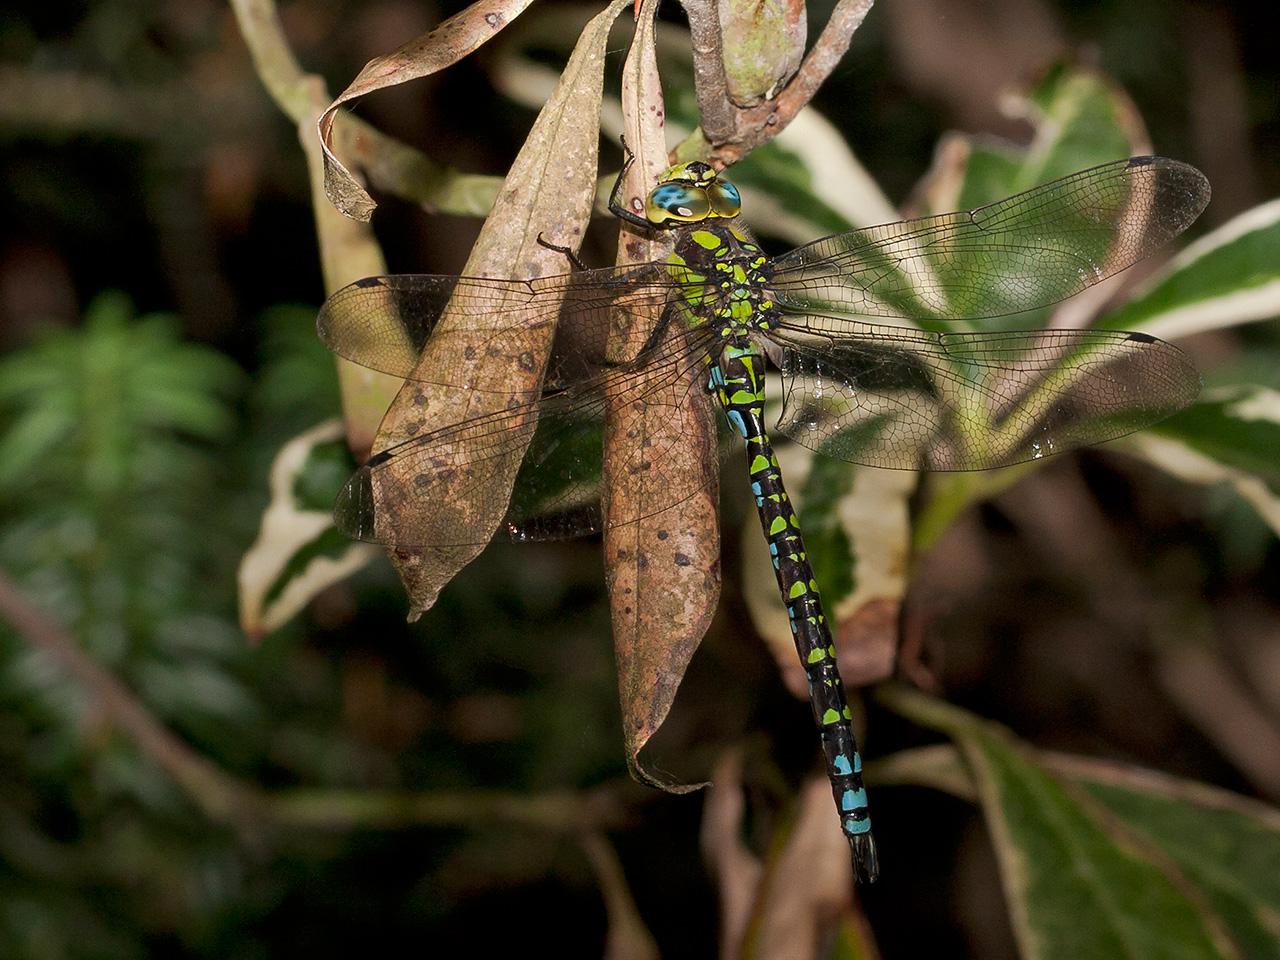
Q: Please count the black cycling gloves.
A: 0